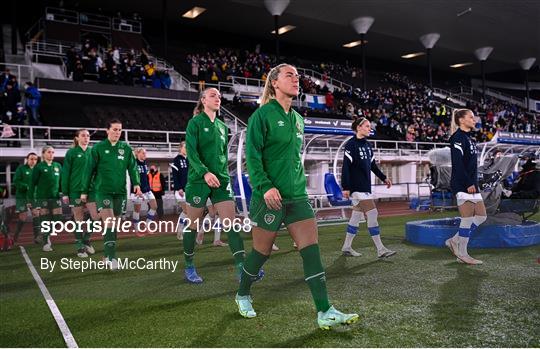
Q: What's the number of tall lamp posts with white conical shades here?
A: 5